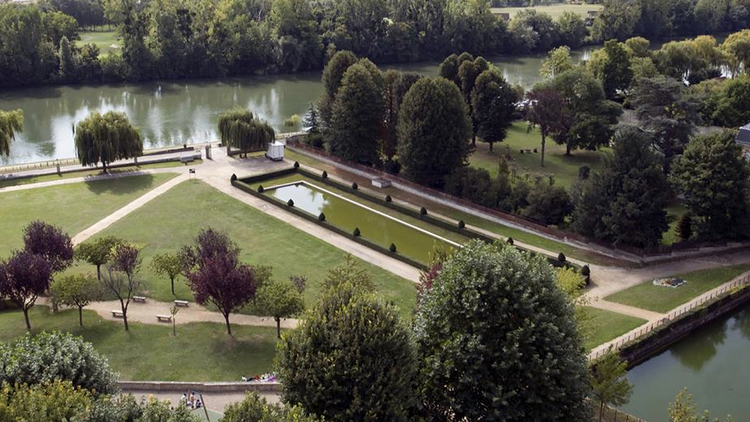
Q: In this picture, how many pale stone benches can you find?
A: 4